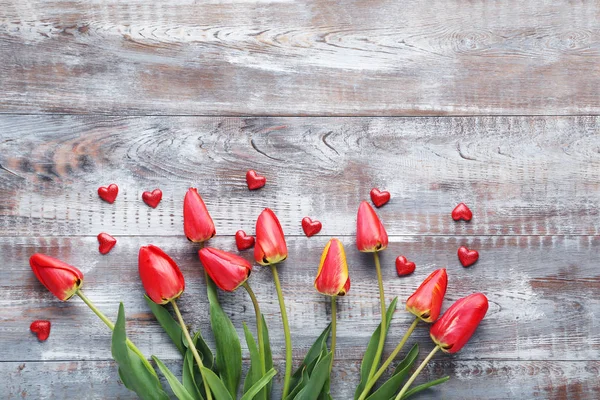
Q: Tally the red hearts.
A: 11